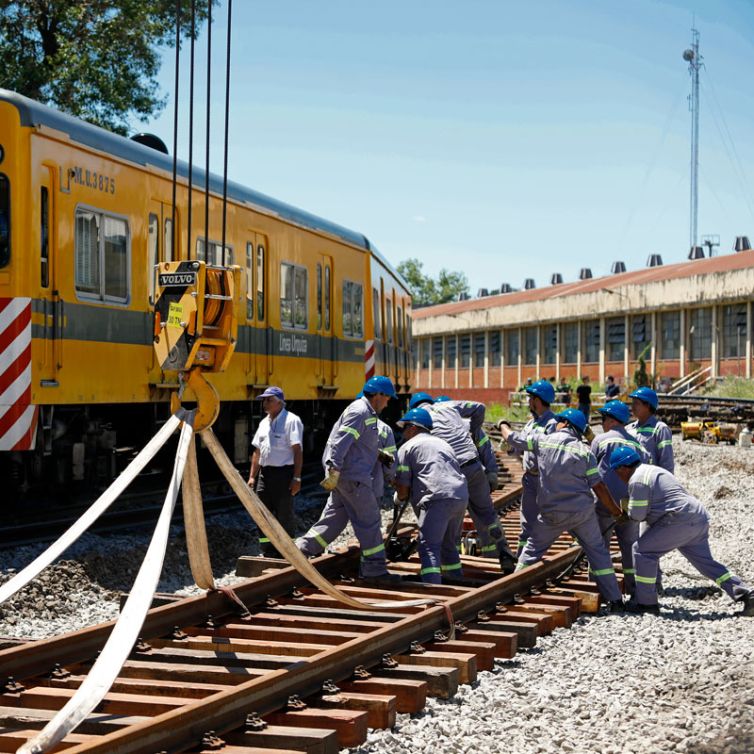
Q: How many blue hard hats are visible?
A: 10